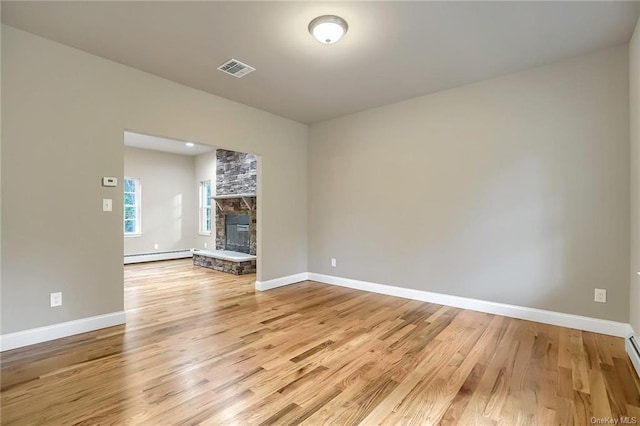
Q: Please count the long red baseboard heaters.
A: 0